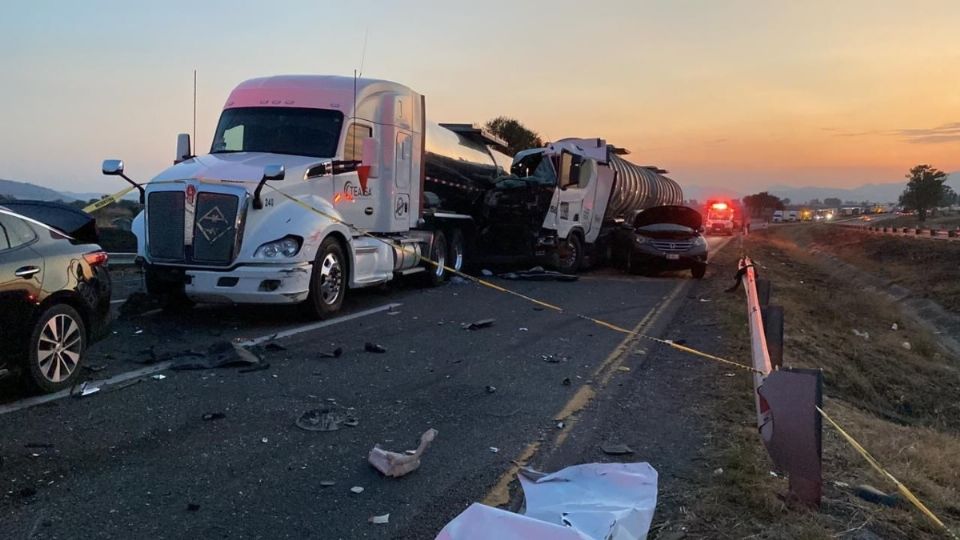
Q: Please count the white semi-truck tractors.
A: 2